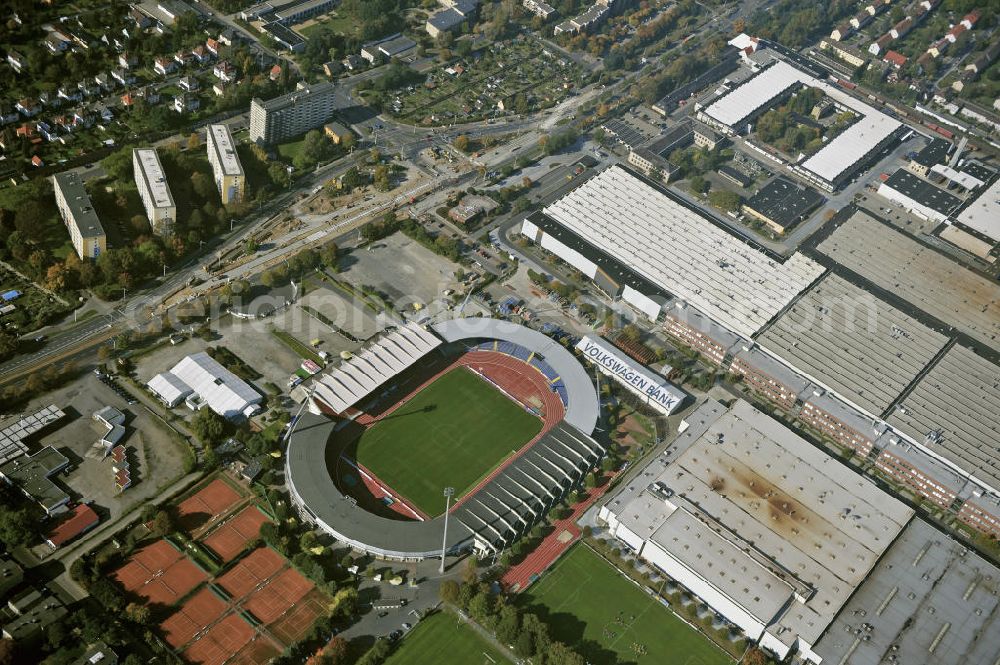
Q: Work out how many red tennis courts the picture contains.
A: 10